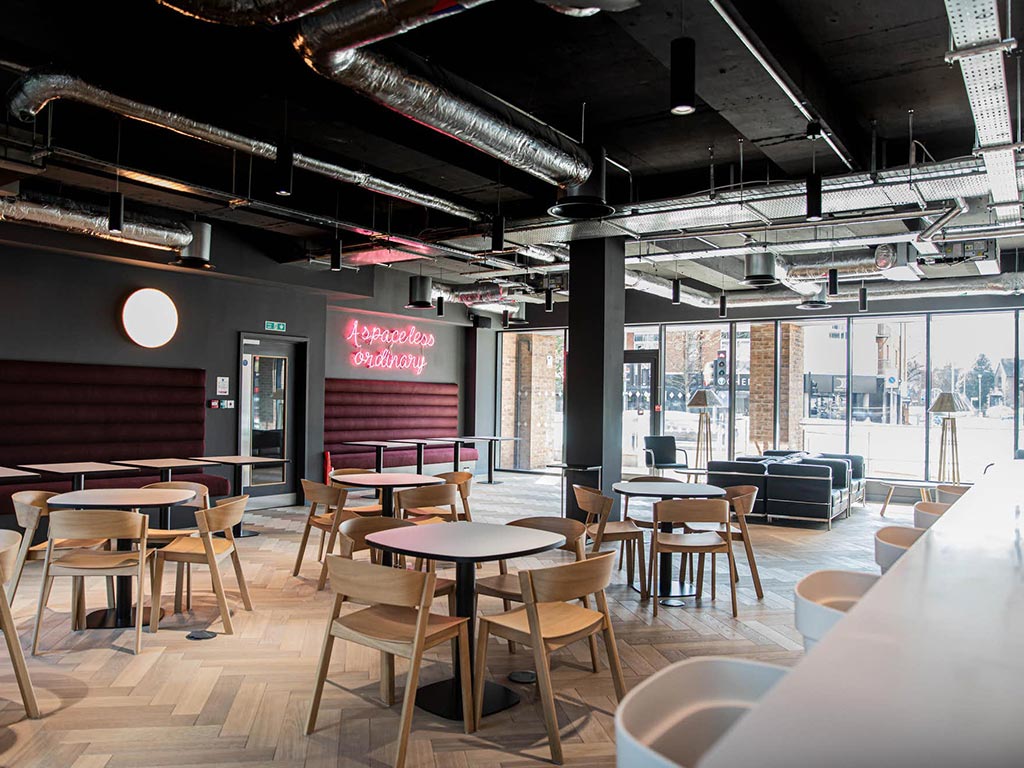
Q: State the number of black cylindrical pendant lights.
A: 13